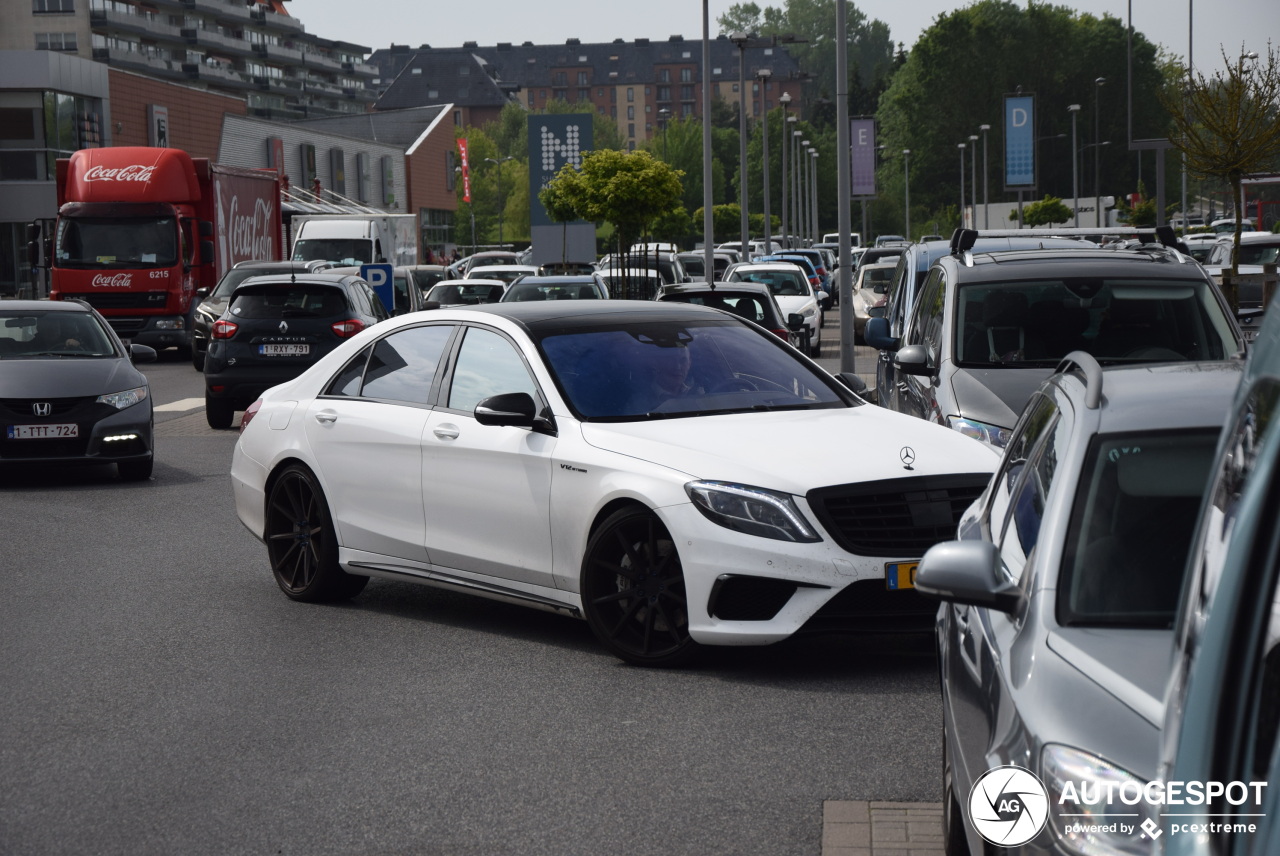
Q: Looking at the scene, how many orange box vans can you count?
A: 0